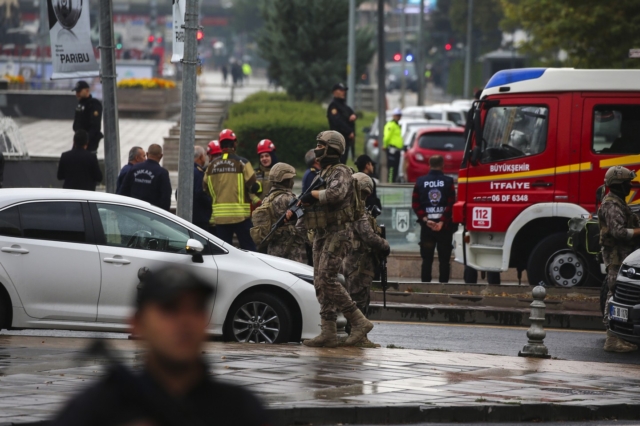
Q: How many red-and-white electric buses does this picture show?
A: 0